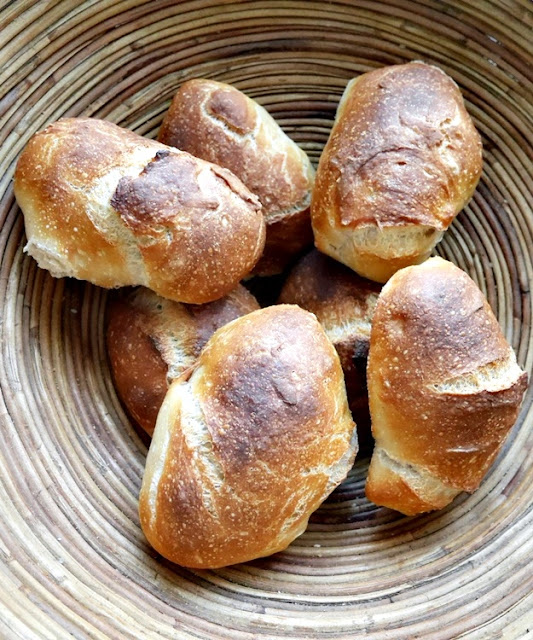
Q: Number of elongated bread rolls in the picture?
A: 7